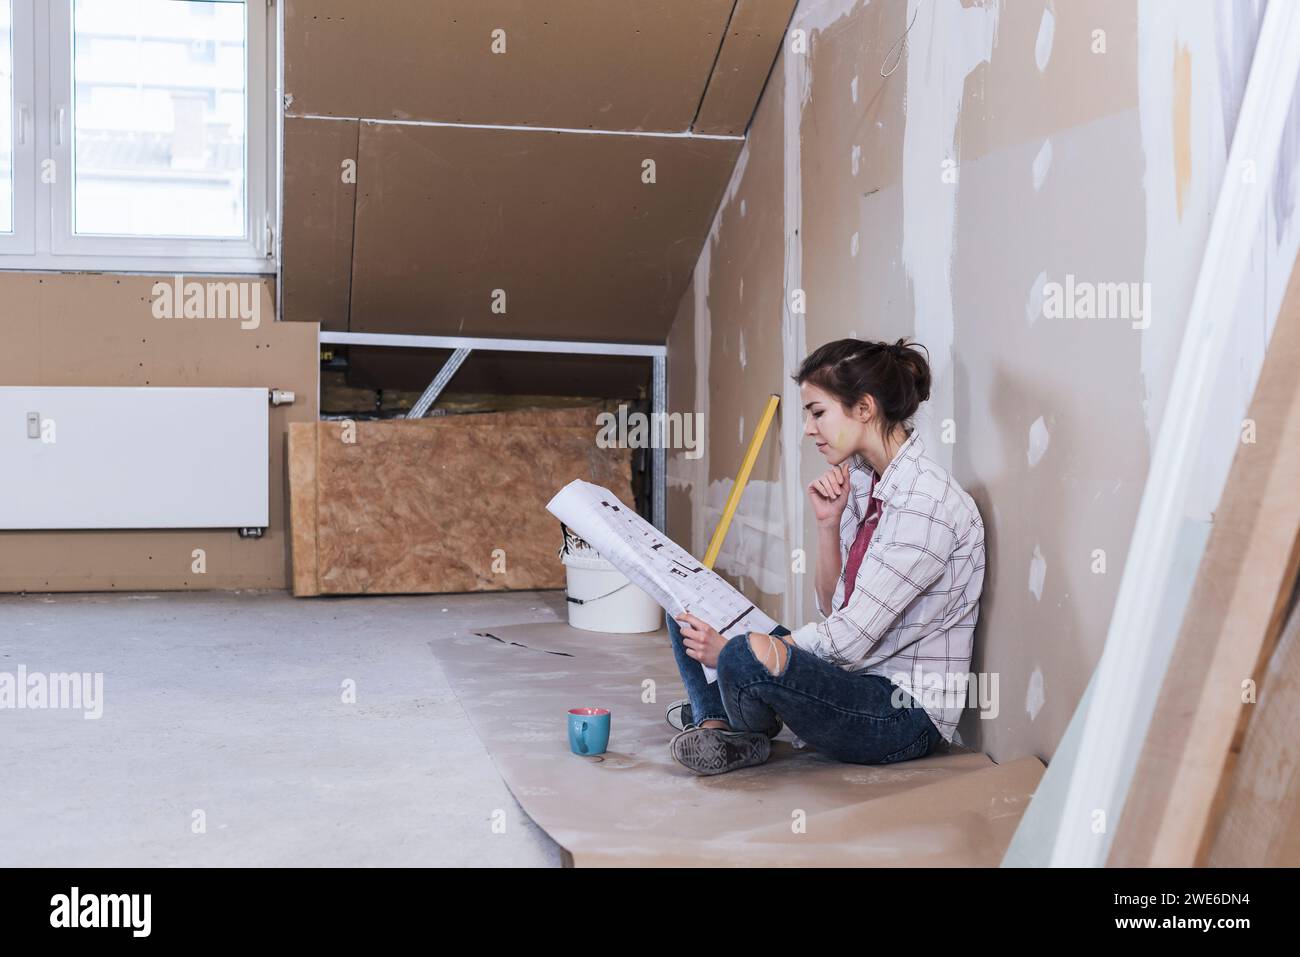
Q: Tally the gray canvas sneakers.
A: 2